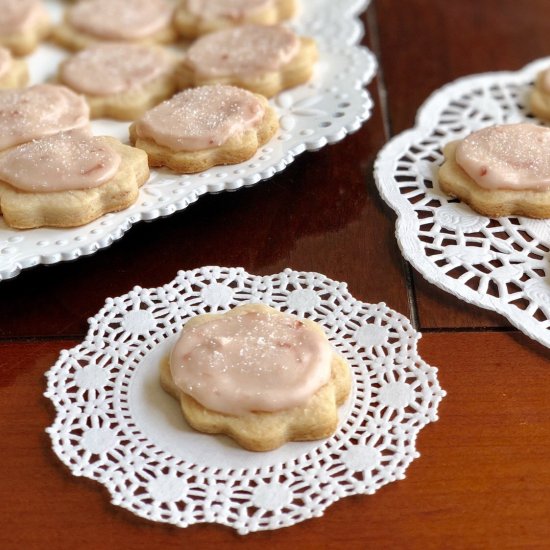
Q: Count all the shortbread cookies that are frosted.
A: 12